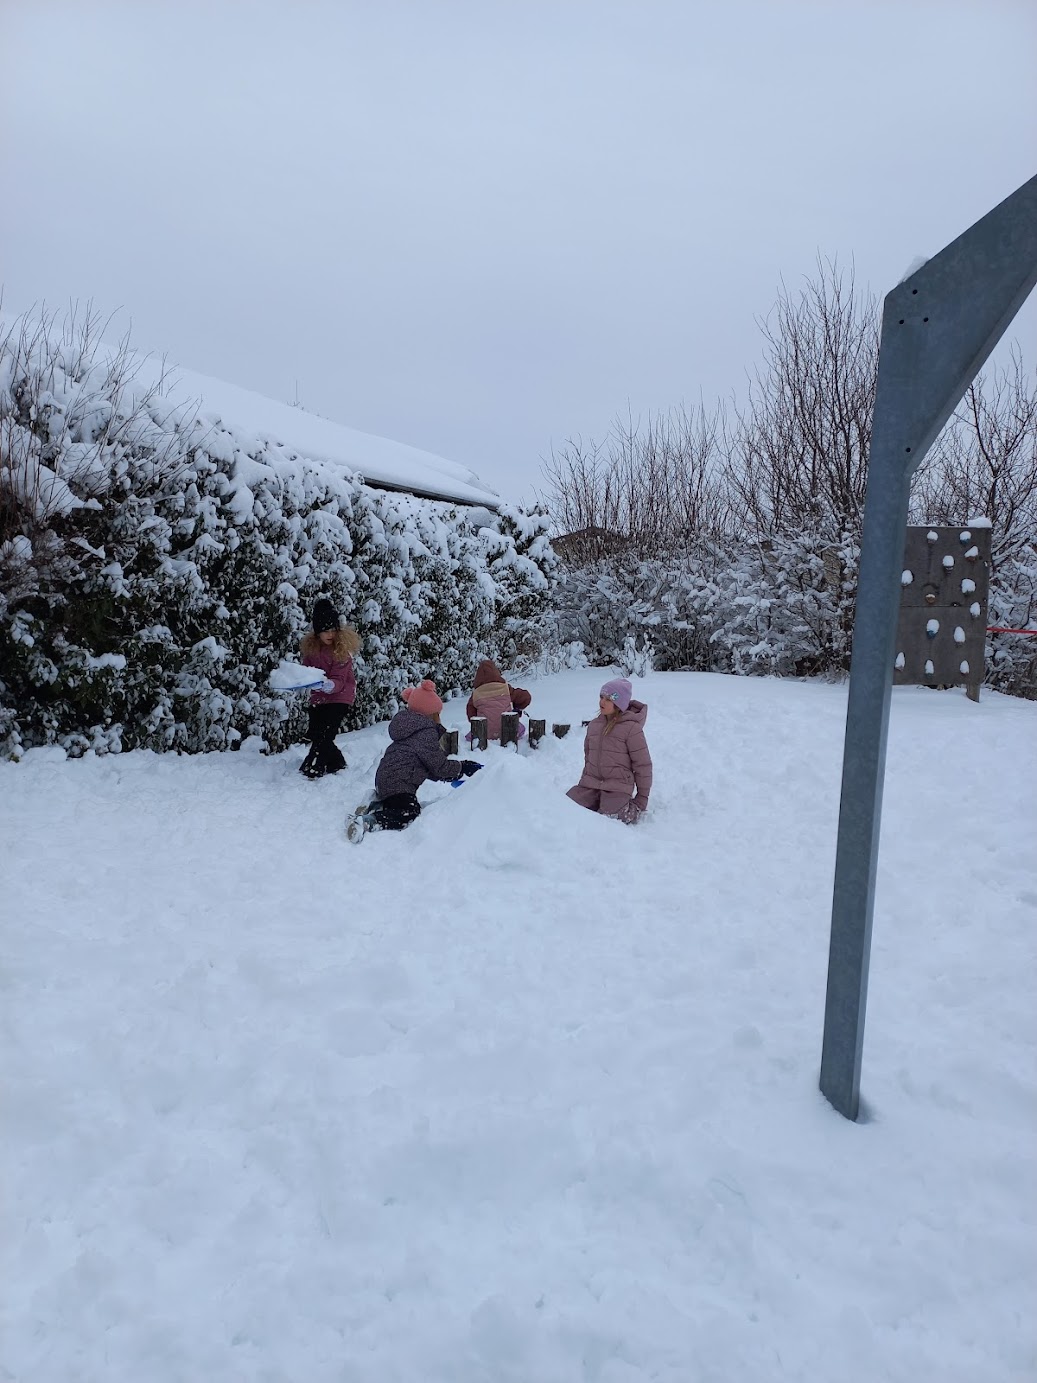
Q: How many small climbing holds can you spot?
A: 13